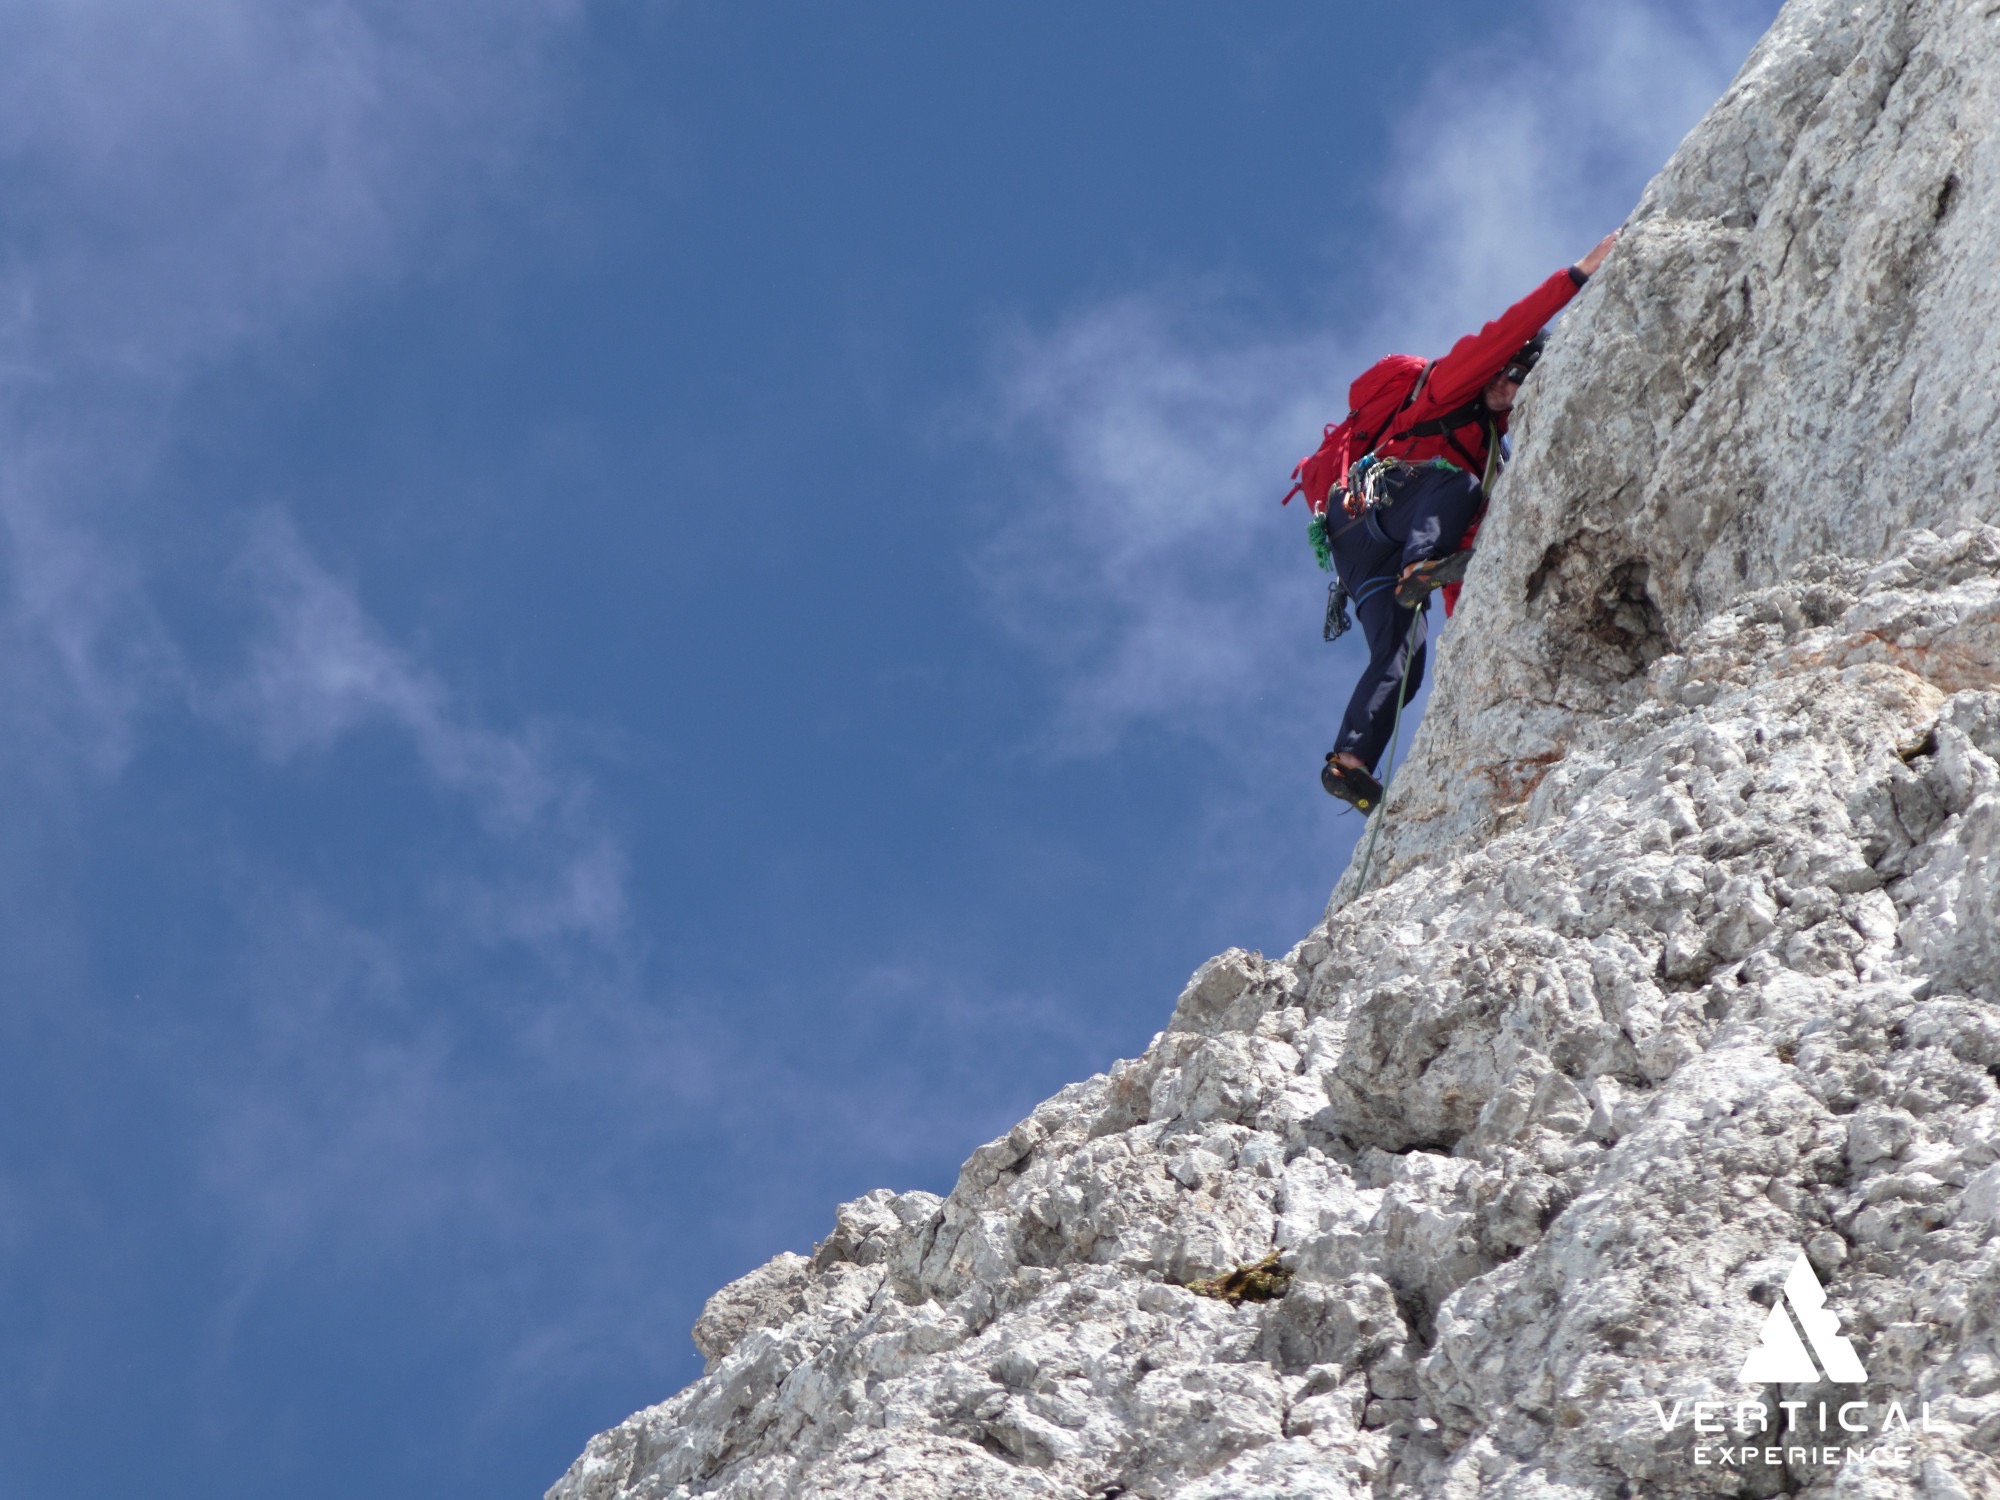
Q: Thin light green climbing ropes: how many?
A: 1